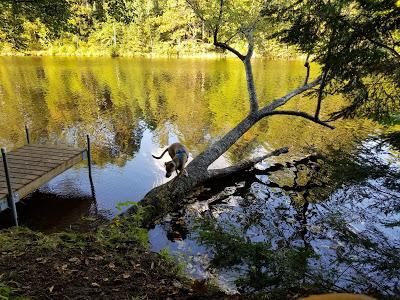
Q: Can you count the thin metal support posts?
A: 3